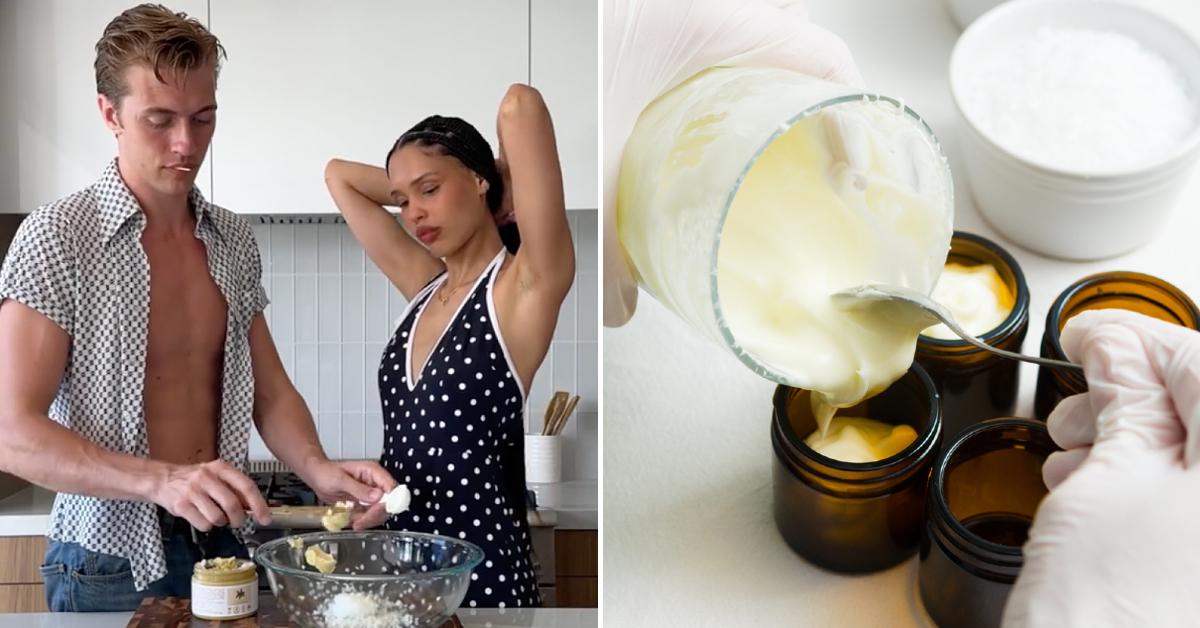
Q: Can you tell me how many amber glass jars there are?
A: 4